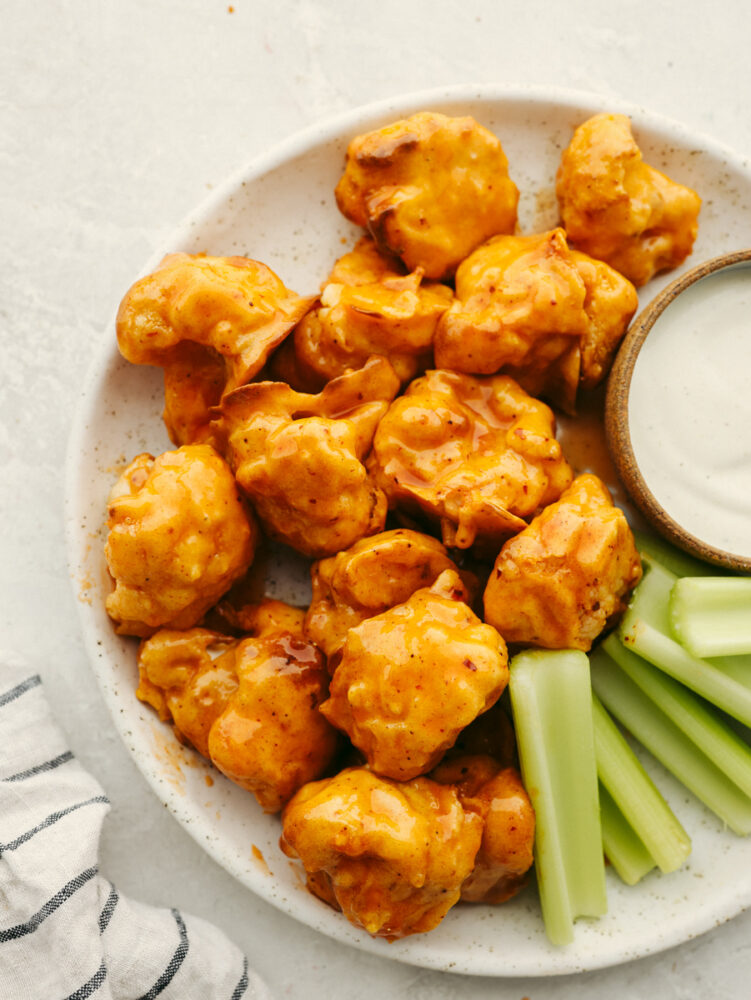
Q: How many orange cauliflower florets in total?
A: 14